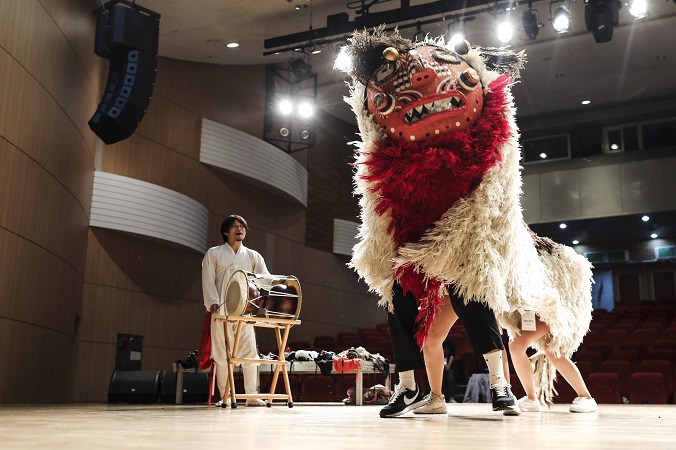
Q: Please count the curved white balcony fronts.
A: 3